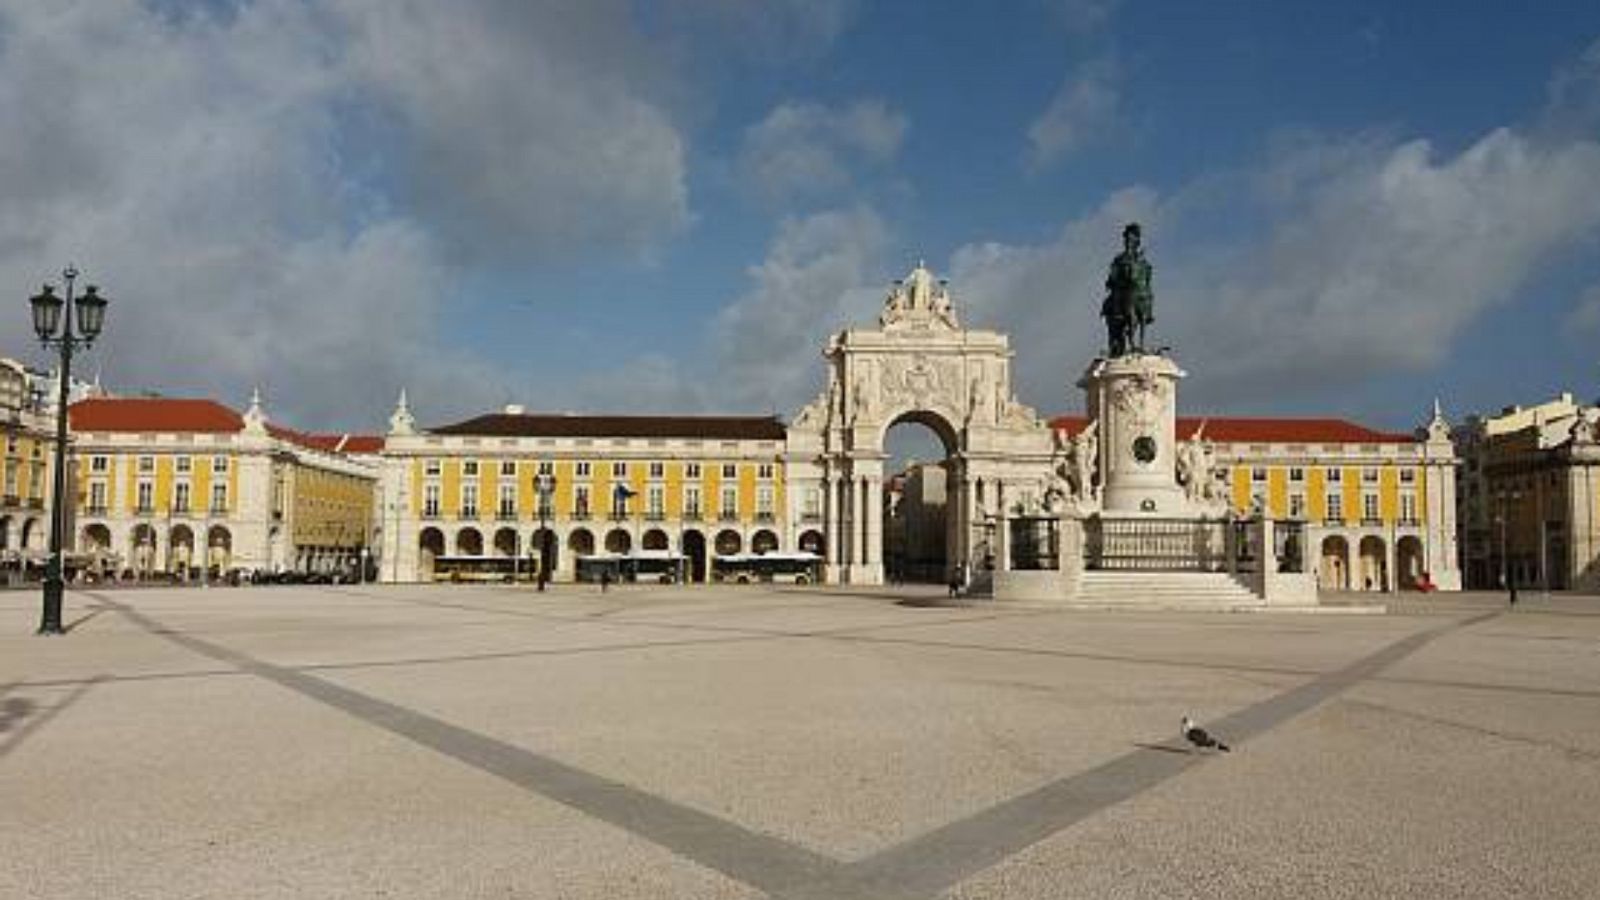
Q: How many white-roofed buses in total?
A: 3